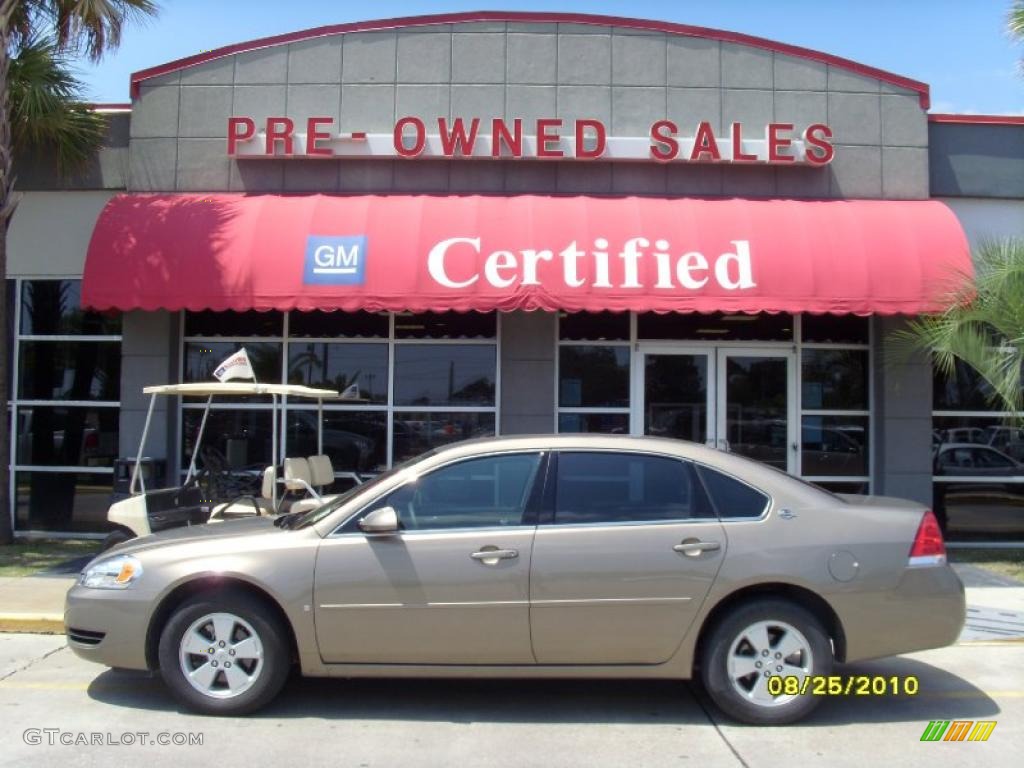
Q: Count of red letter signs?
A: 1